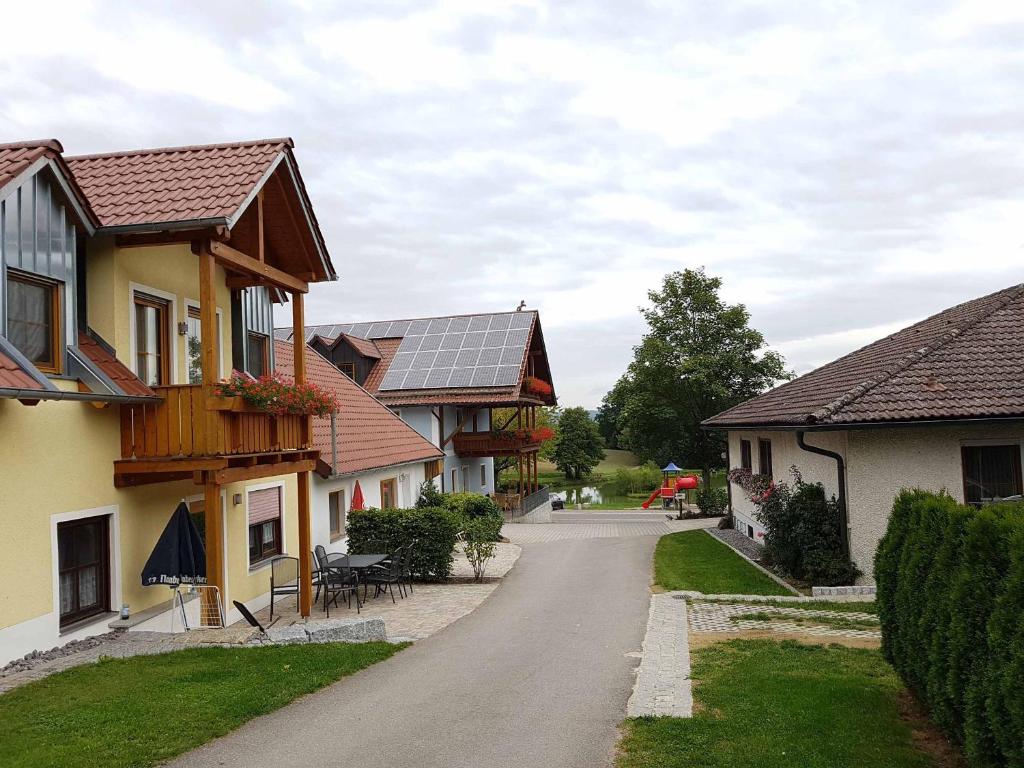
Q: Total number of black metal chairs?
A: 6